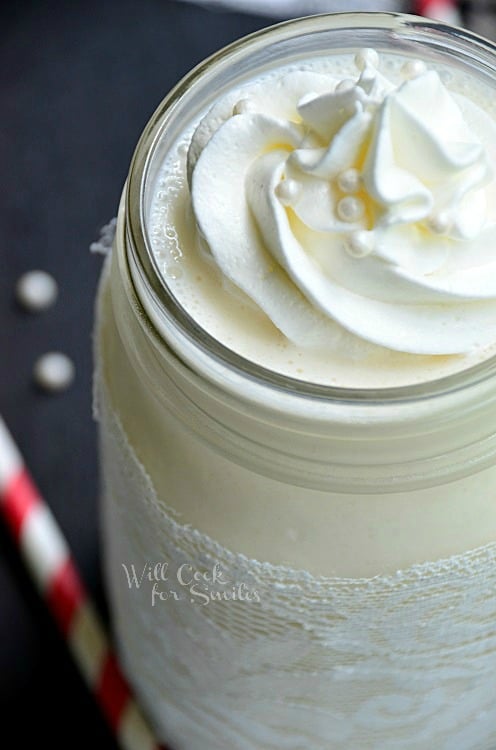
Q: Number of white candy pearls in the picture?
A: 11